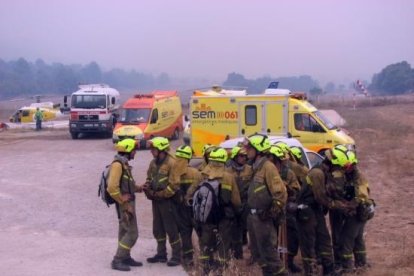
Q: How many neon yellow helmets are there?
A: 12